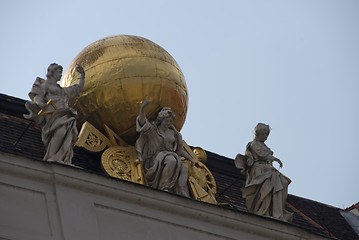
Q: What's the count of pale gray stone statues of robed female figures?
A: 3